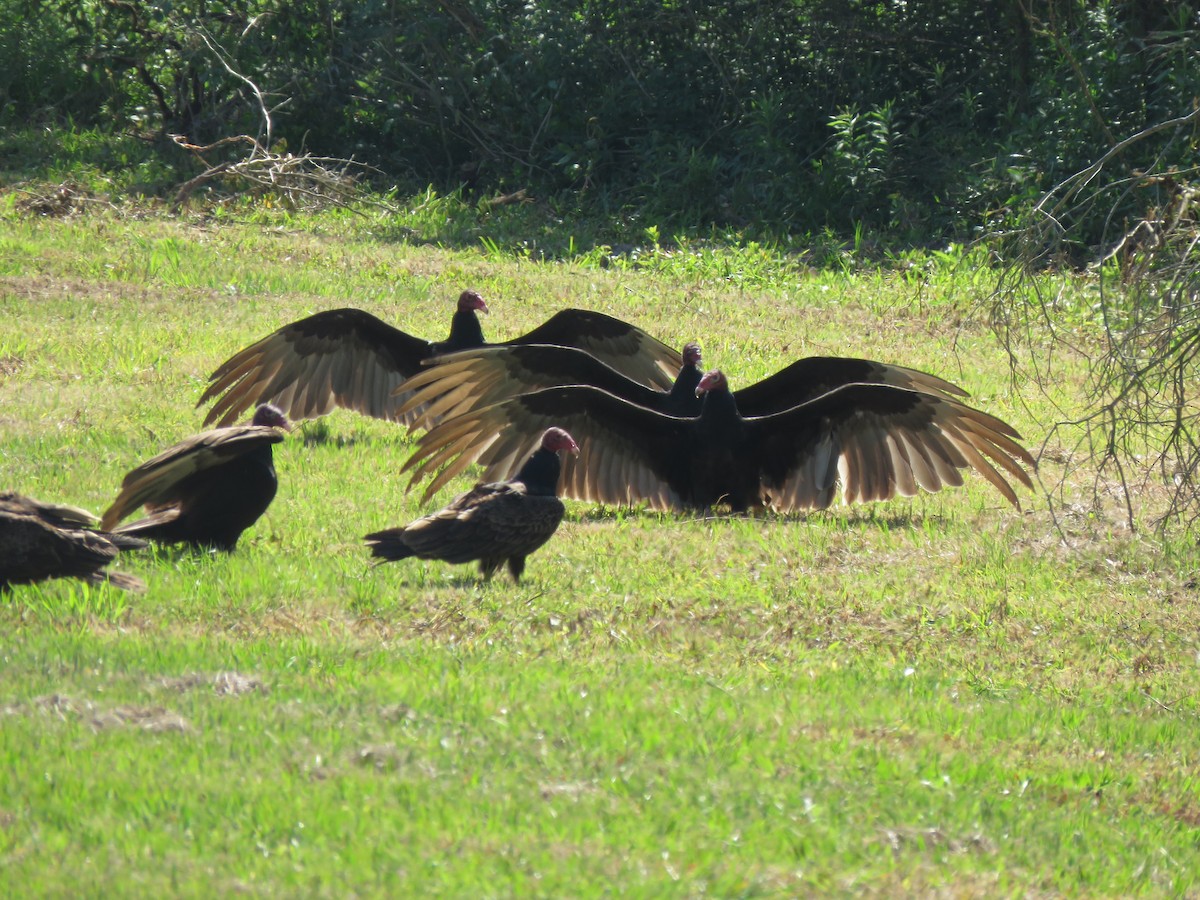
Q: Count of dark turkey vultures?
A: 6